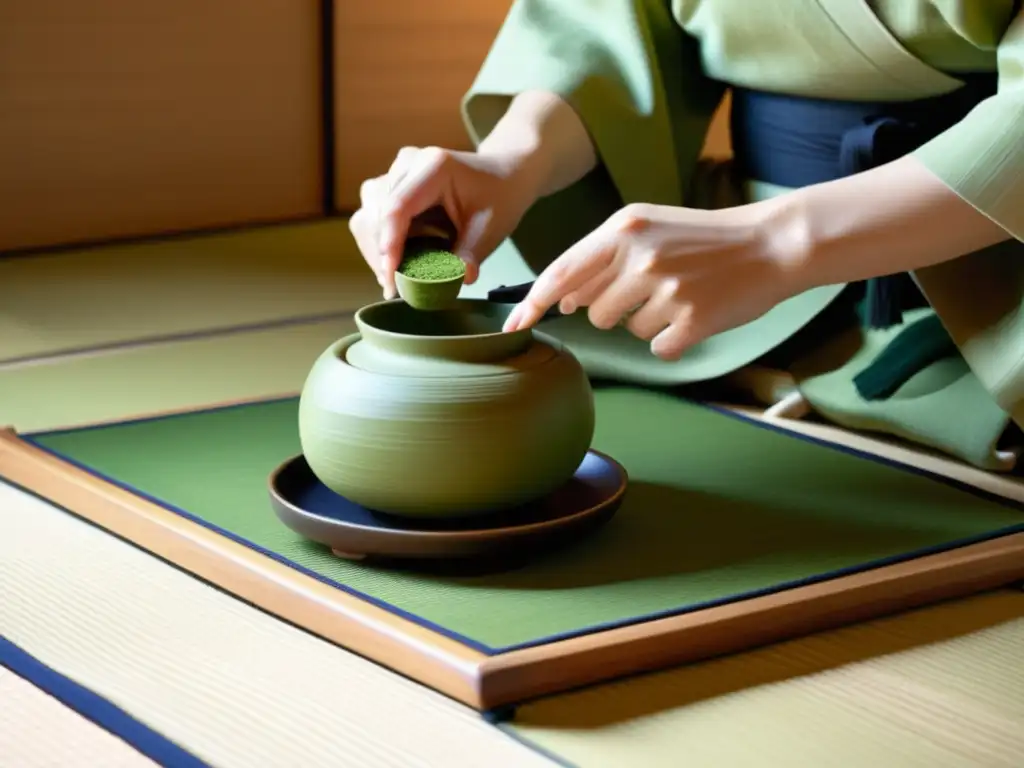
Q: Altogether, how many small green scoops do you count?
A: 1